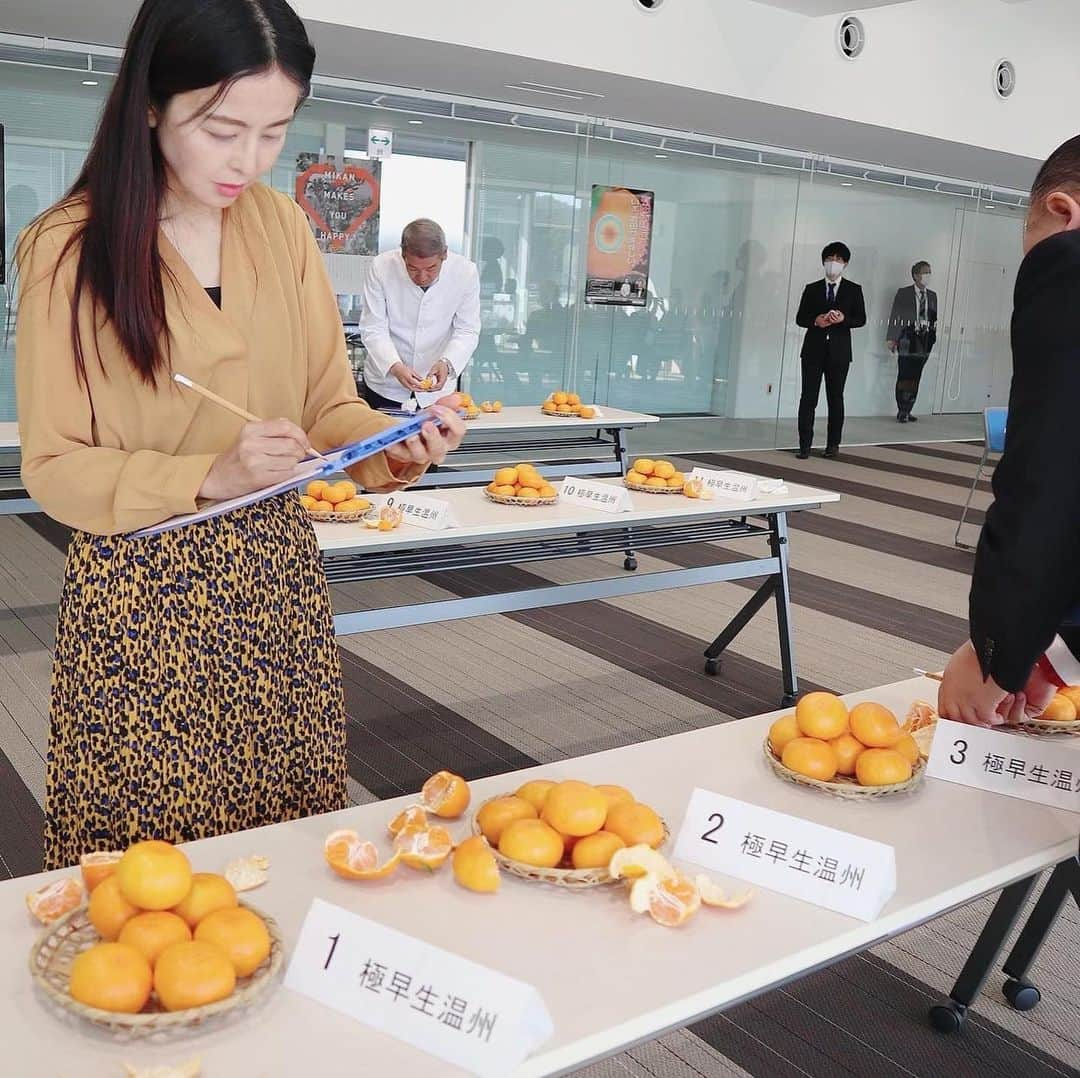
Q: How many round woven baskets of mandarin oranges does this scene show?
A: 9